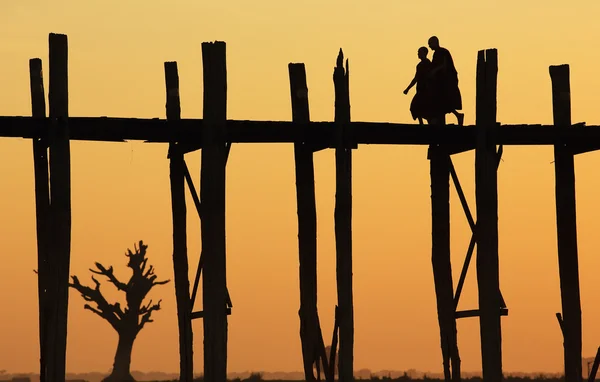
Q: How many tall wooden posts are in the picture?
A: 9